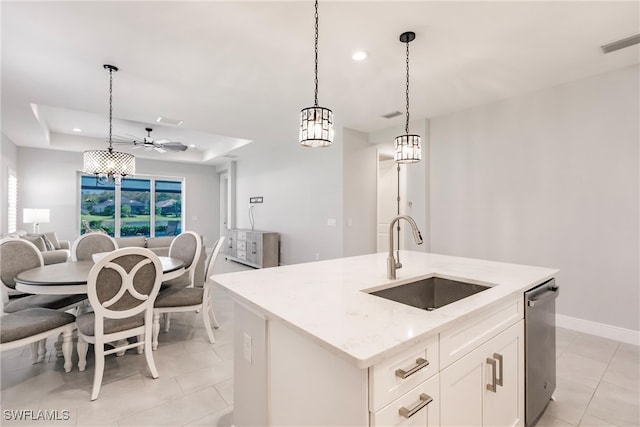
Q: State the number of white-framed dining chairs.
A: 6